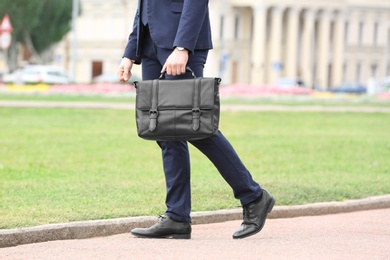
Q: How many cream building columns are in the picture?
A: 6